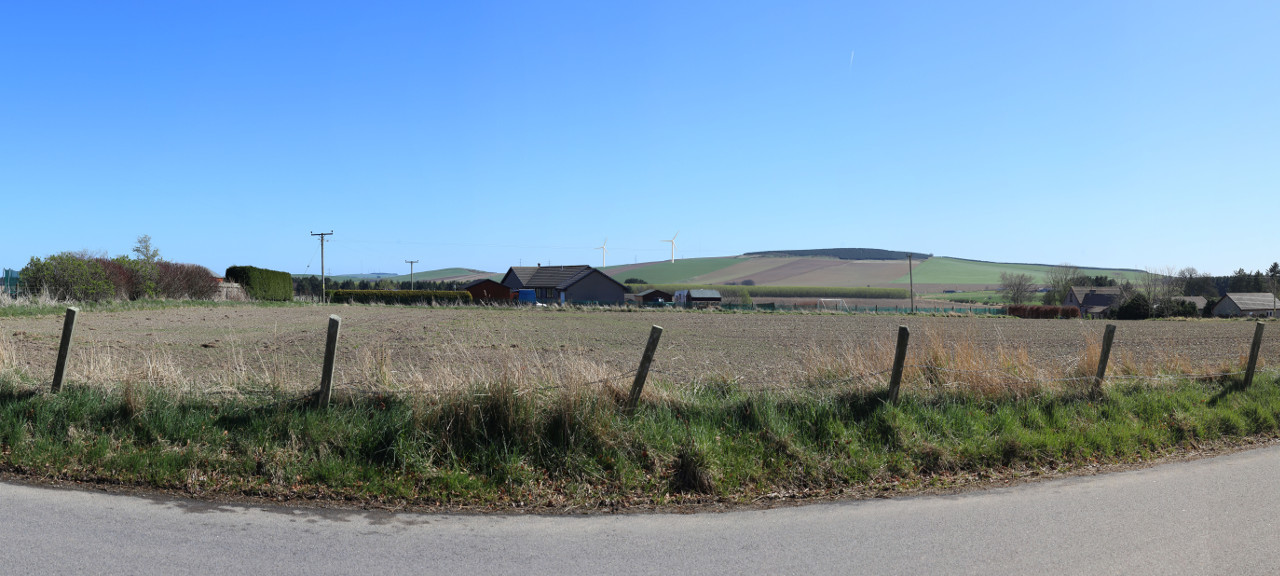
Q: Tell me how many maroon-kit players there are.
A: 0